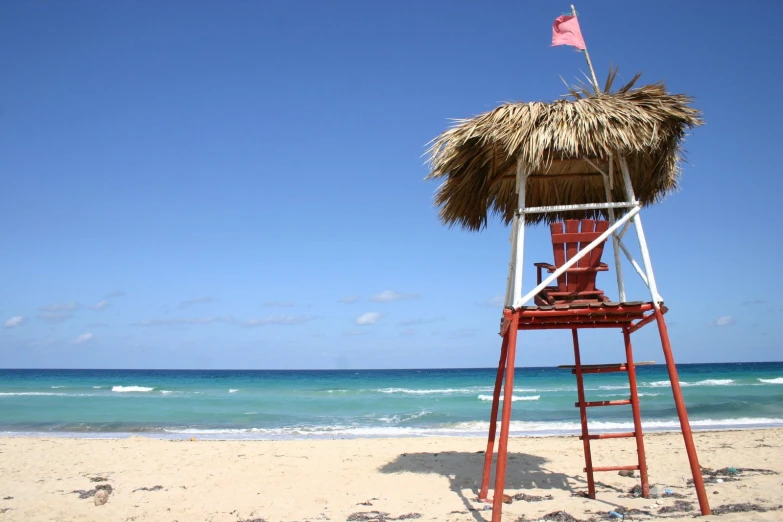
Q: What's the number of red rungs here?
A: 4